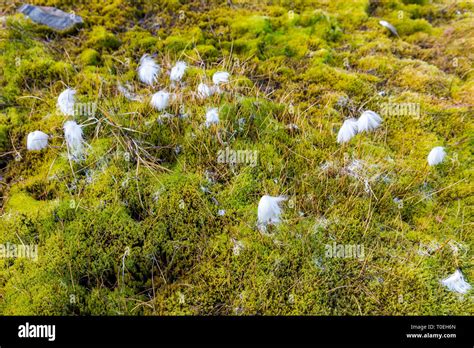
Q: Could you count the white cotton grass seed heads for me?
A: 14